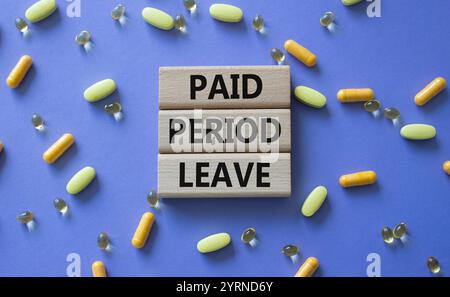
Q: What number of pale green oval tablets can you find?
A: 10